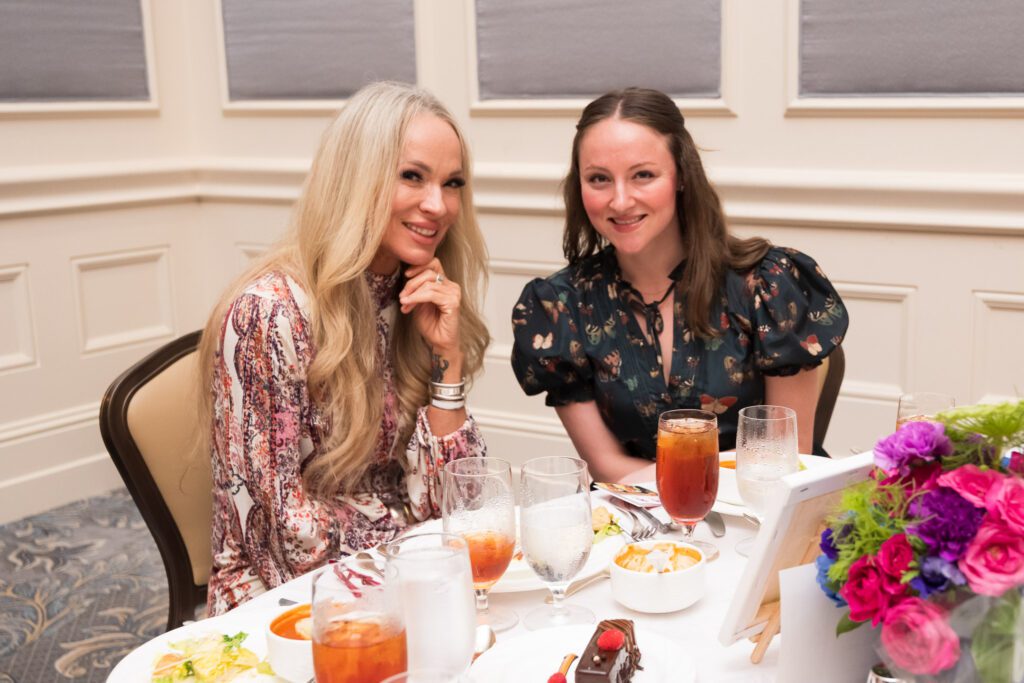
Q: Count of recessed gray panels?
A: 4